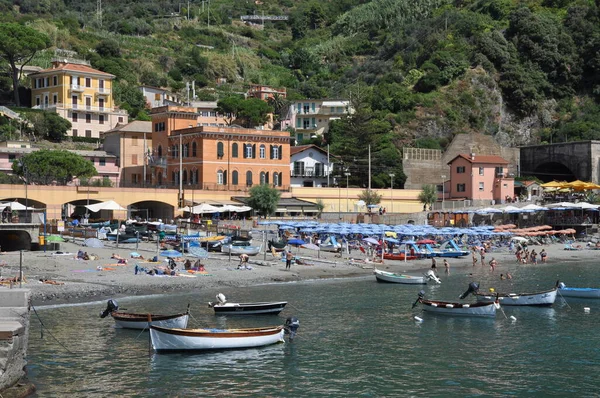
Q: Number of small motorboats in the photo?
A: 7